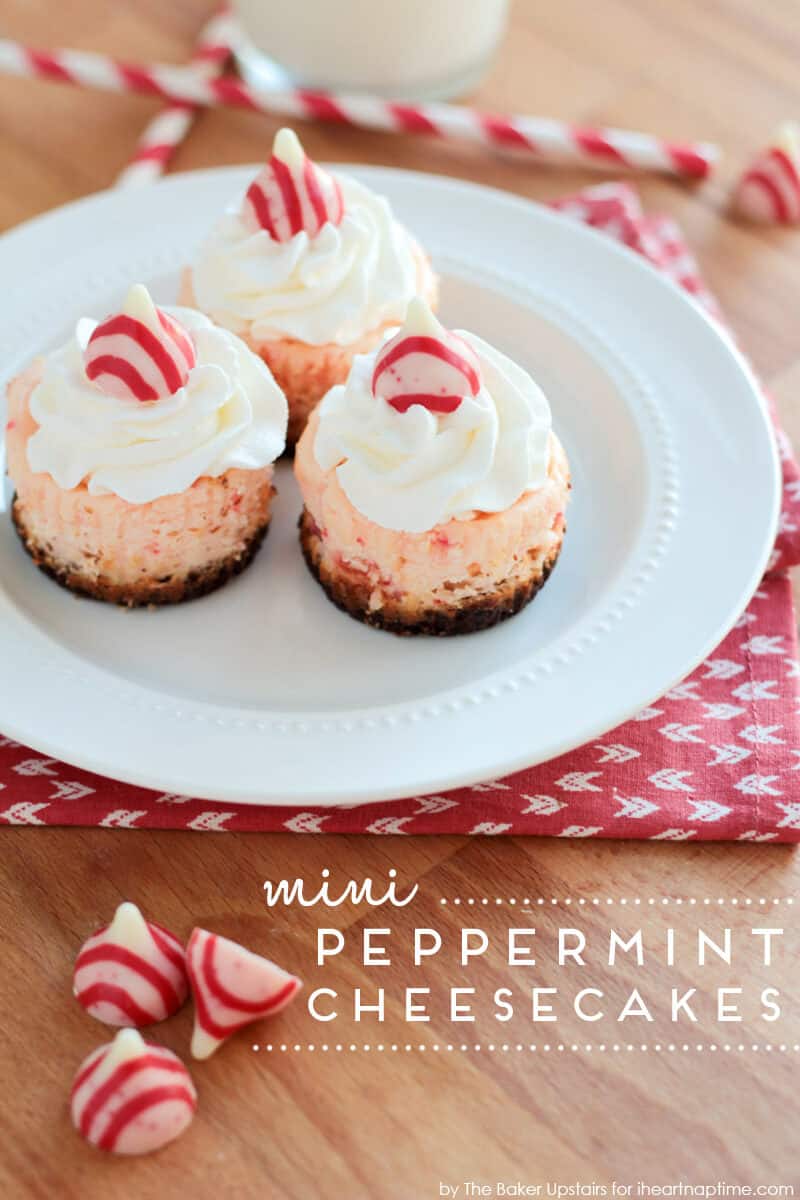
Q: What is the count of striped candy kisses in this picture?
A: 7